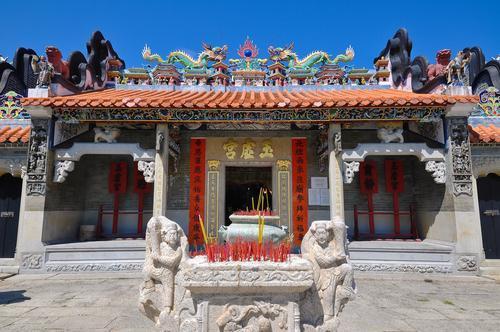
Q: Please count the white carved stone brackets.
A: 4